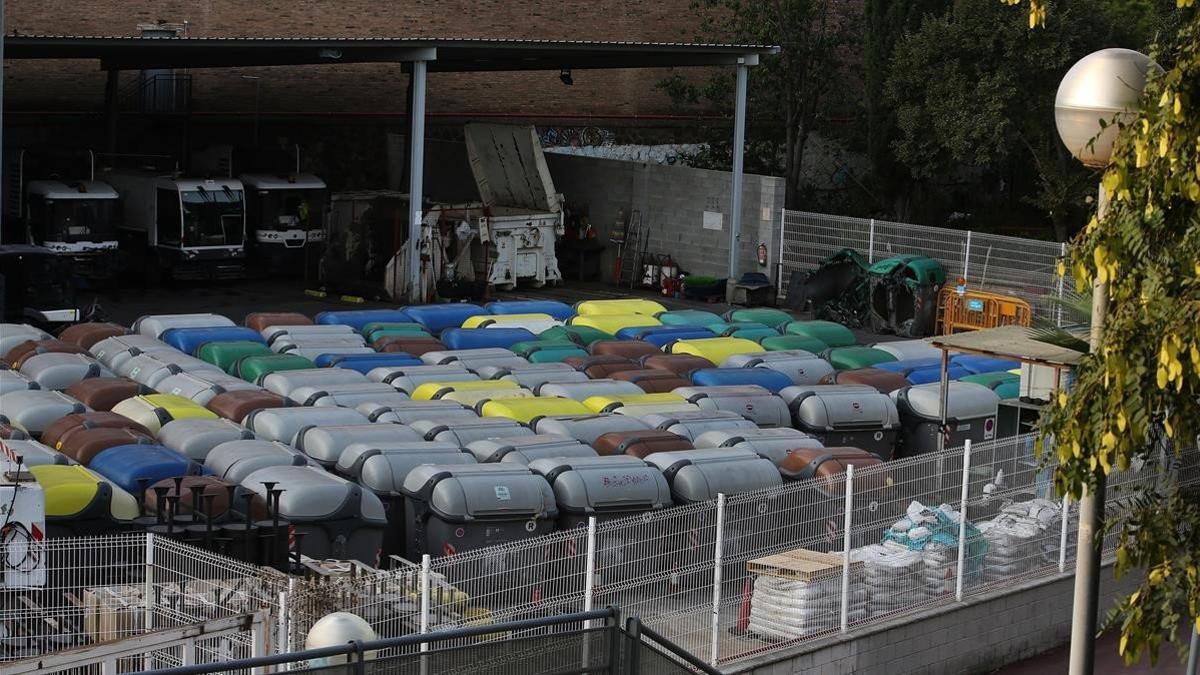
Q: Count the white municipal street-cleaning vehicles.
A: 3